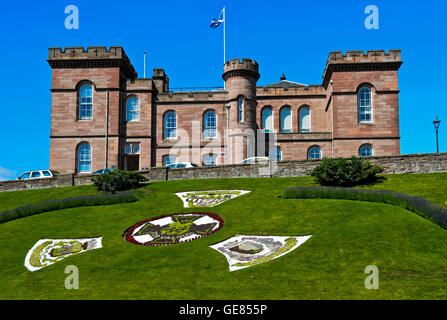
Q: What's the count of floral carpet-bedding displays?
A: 4